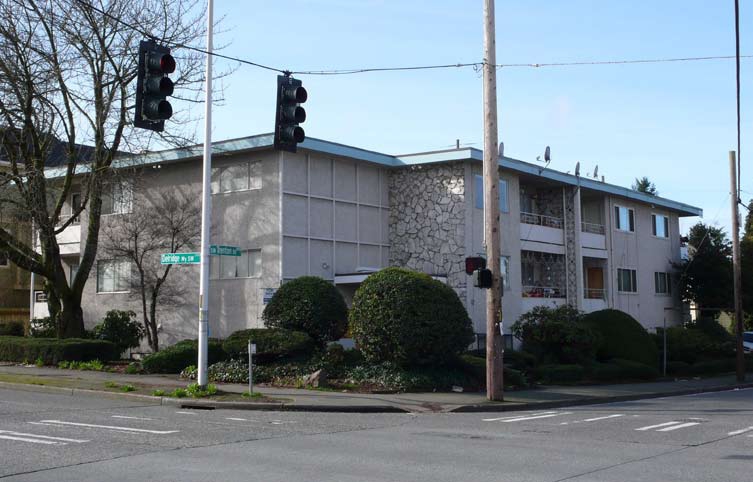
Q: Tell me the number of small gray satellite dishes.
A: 4